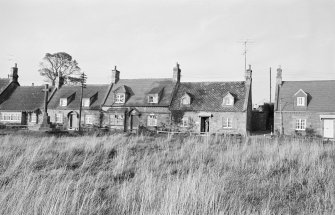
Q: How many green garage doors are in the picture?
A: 0